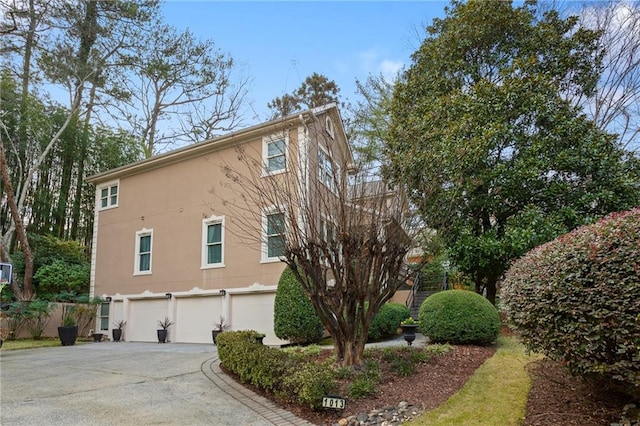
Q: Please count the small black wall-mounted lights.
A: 3